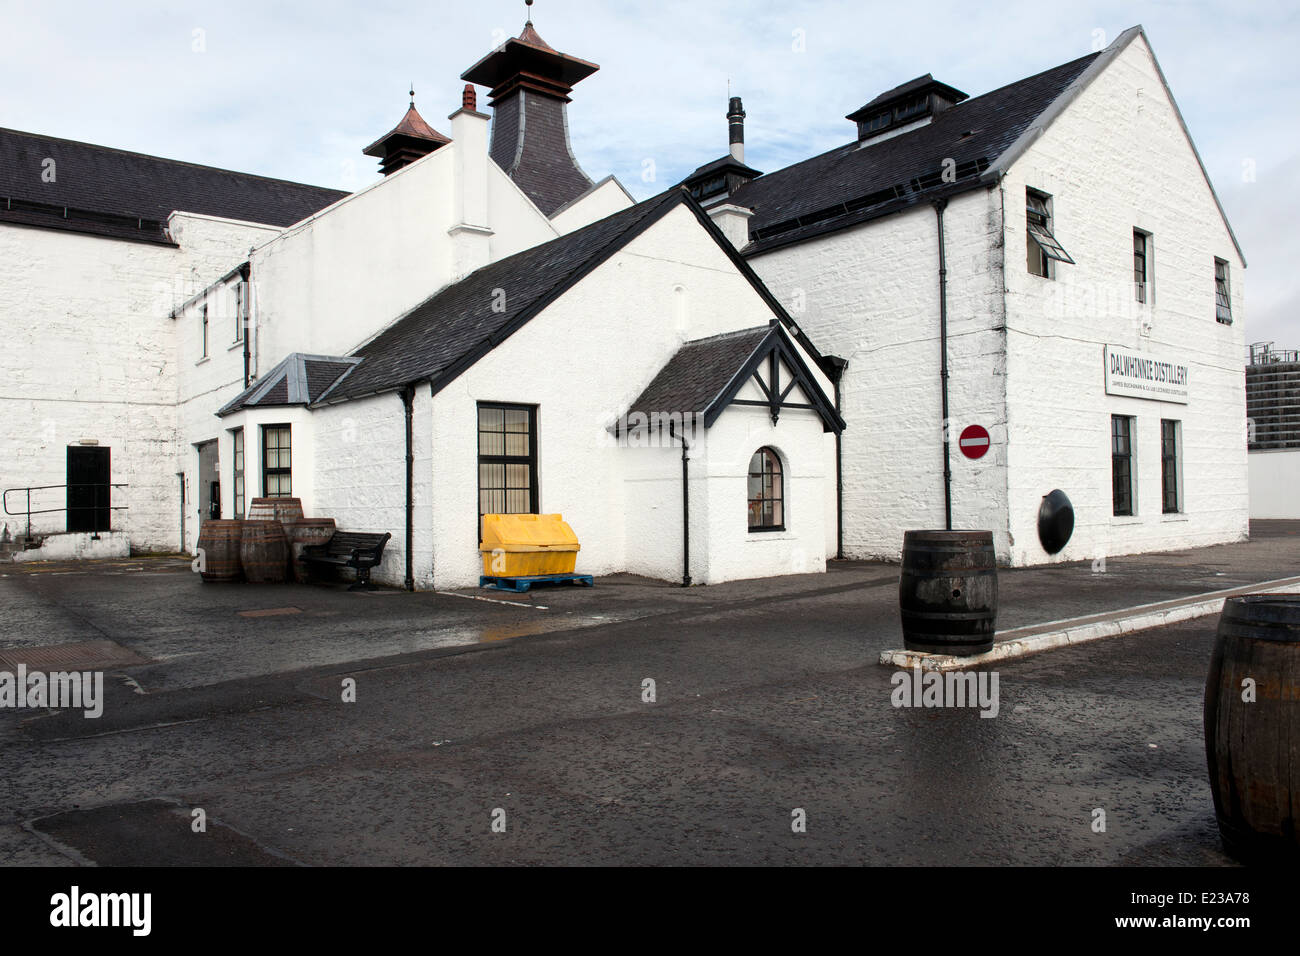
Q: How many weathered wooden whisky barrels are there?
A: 6